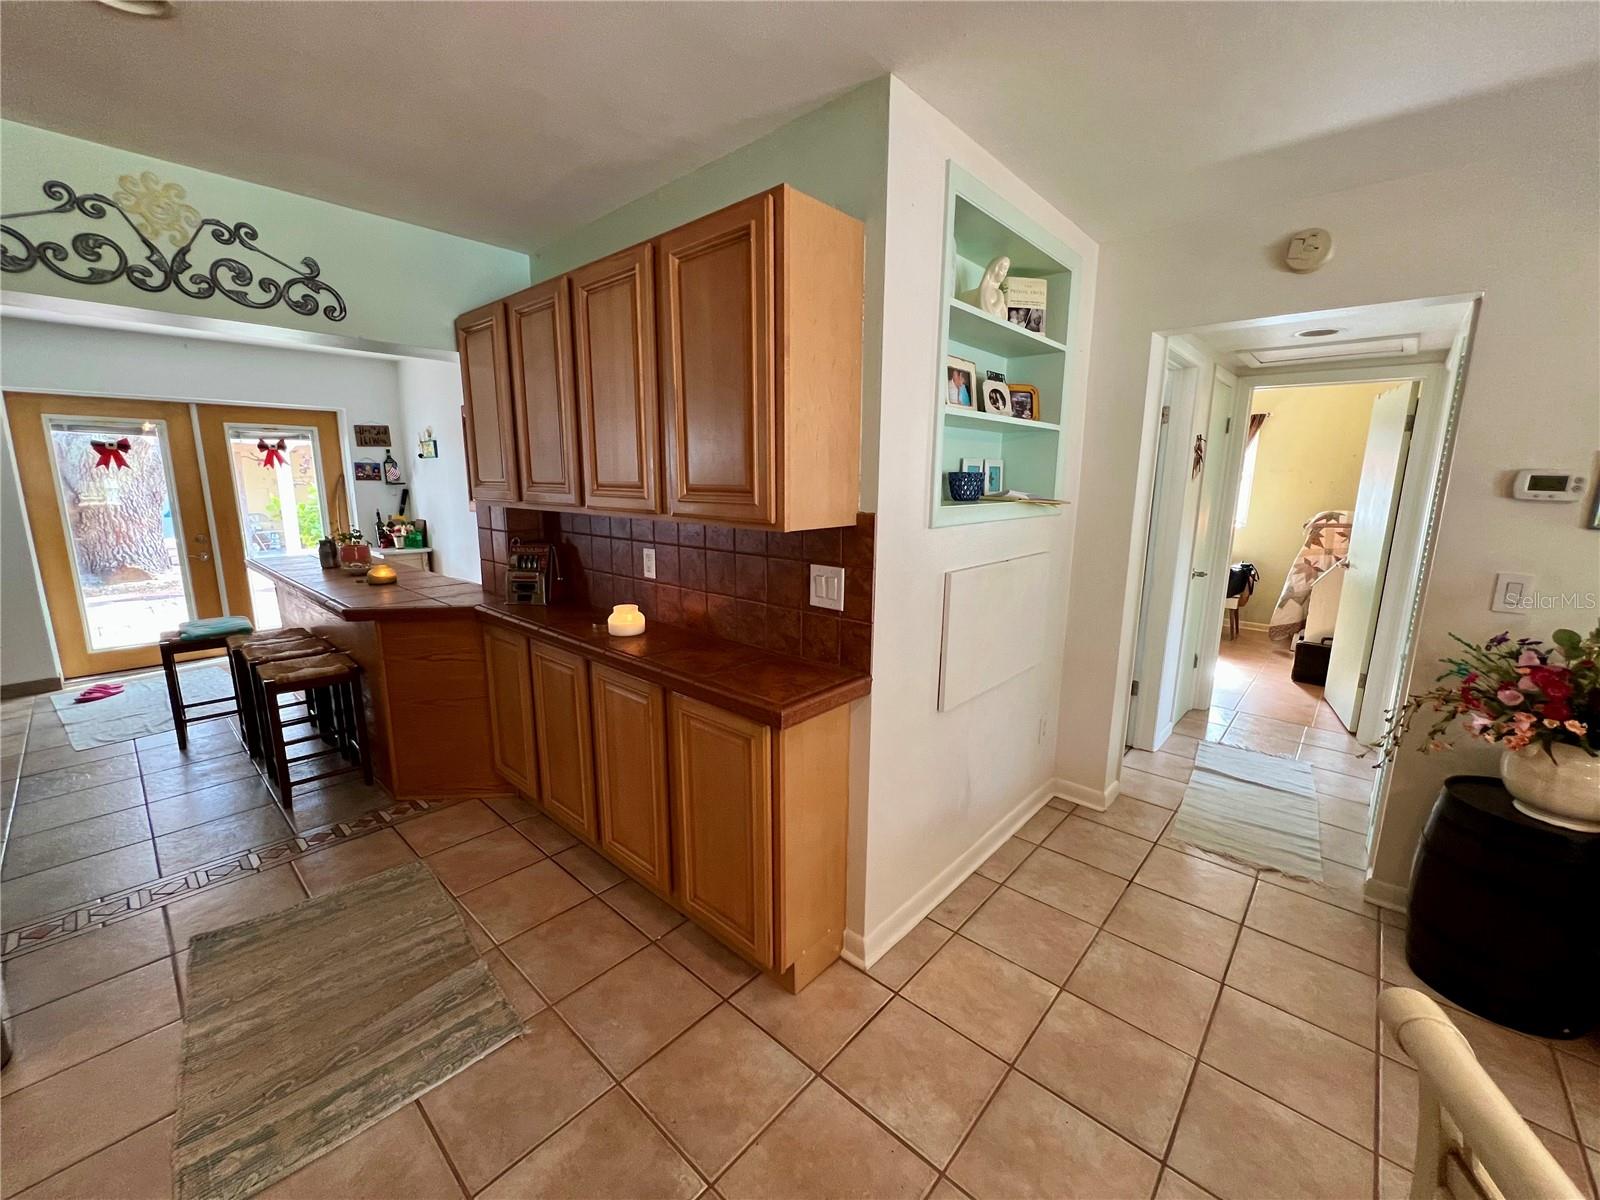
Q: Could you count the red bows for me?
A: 2